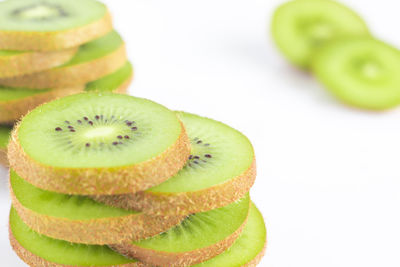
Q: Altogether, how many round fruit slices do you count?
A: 14